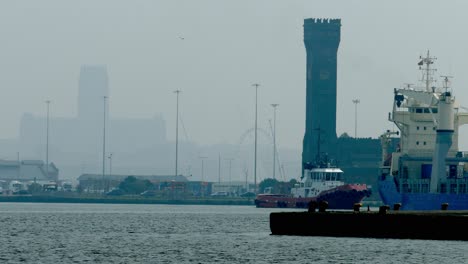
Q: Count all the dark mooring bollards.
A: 6